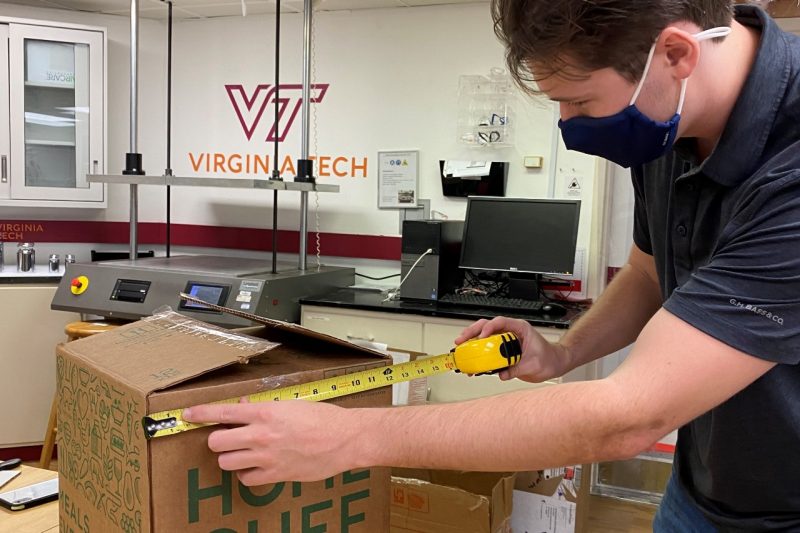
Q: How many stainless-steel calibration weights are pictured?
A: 4